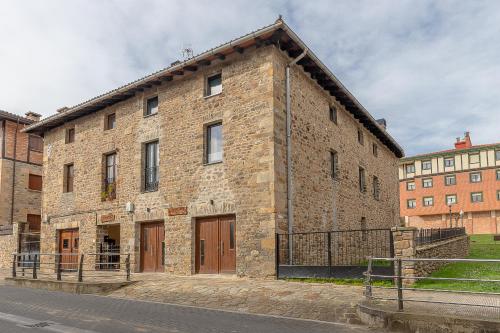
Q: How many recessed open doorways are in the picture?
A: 1